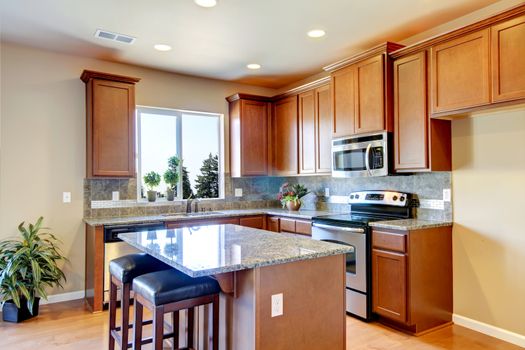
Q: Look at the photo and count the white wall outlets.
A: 6